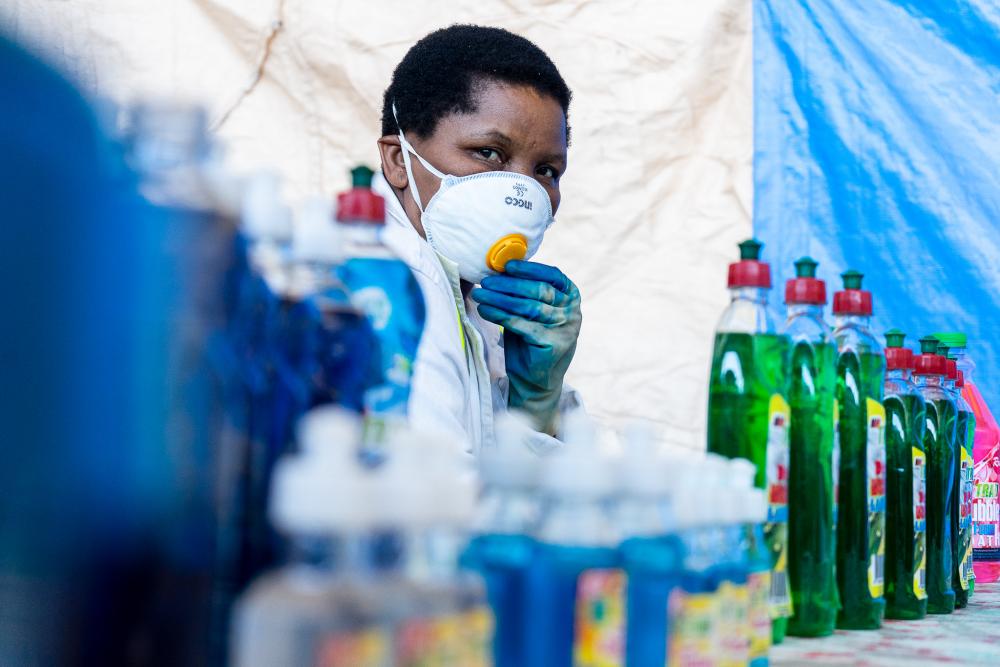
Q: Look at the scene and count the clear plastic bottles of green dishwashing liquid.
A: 7